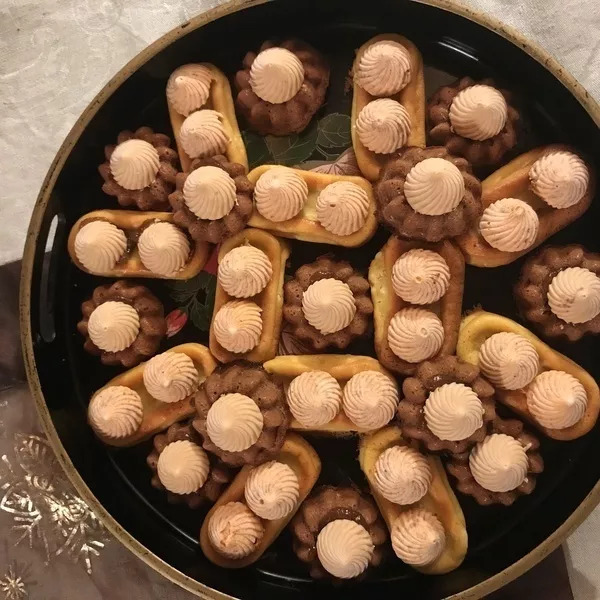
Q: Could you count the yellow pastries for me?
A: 12